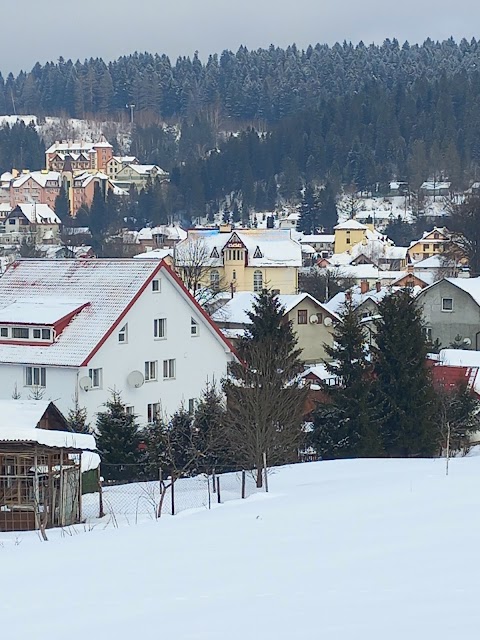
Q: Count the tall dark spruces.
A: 3